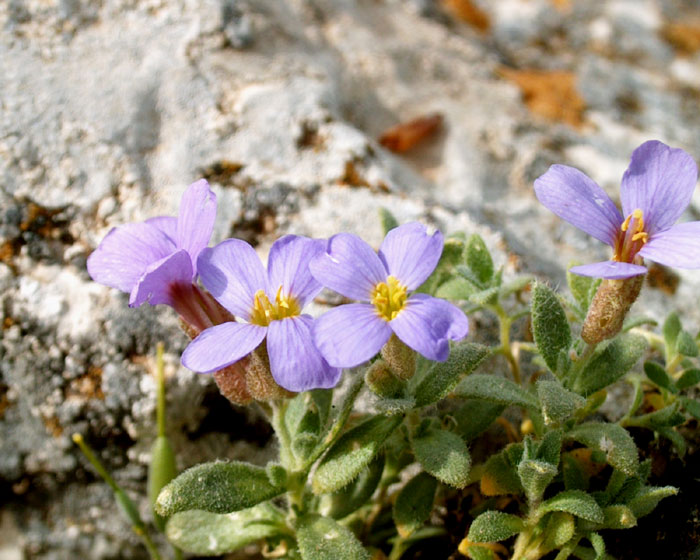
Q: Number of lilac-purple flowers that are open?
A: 4